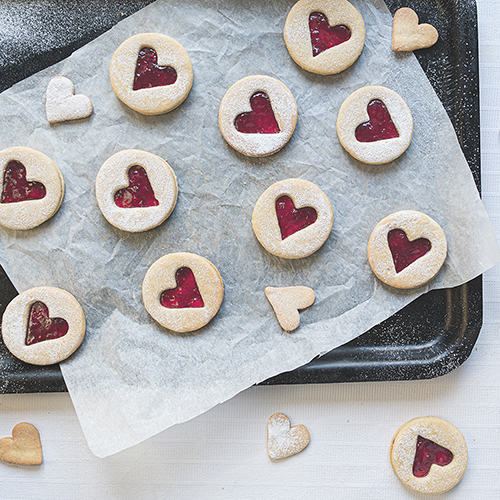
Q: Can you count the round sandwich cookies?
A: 11